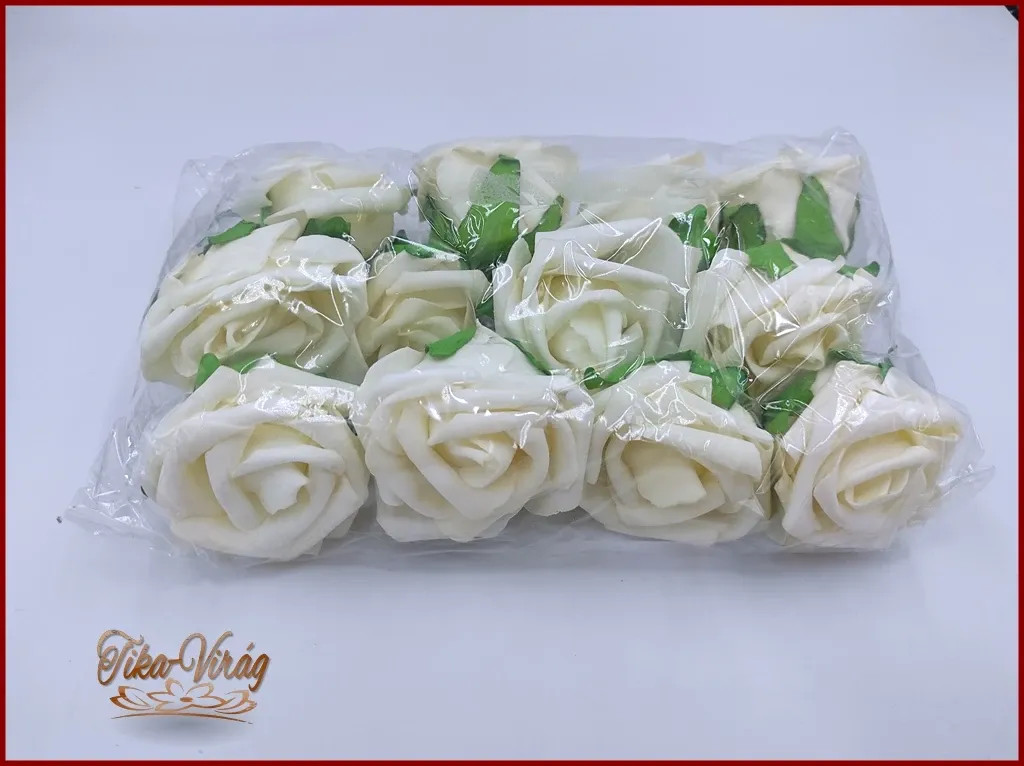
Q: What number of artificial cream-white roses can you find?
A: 12